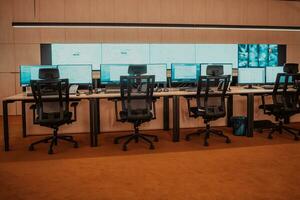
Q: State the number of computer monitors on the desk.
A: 8